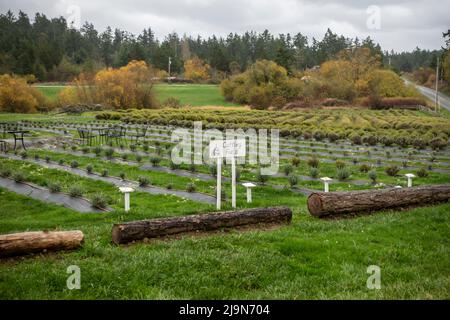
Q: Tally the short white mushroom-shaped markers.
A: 4